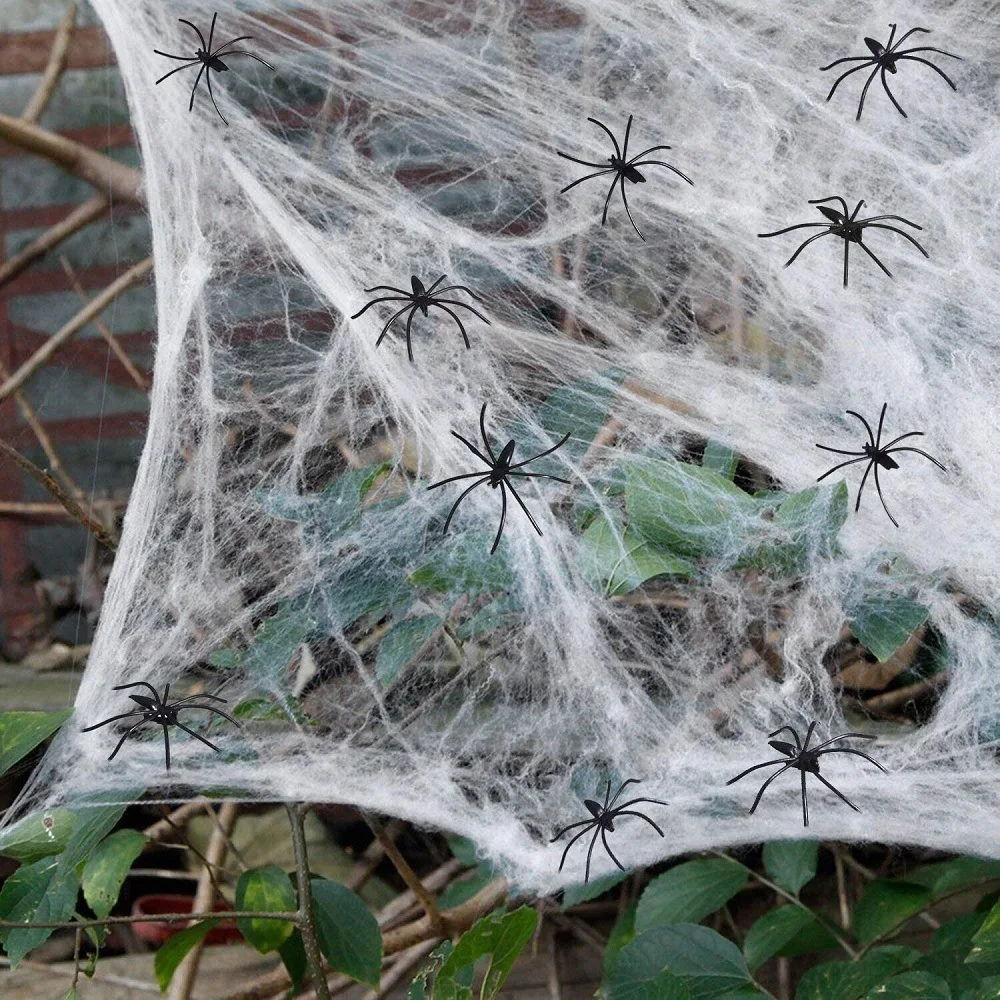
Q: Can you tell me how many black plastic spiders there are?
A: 10